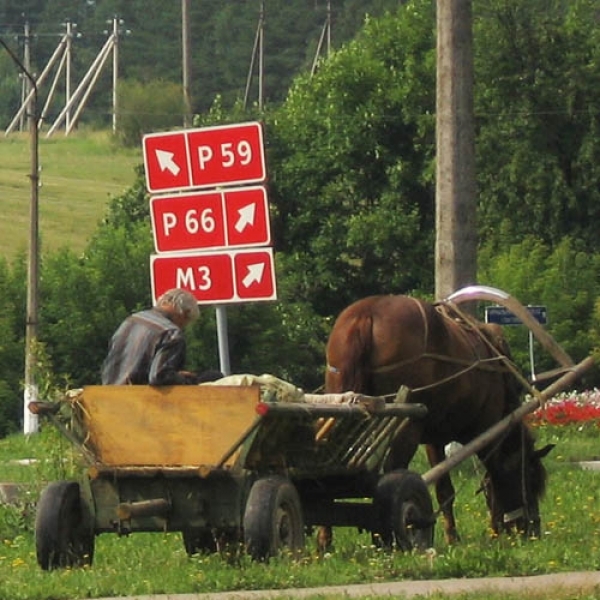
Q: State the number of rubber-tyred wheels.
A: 4